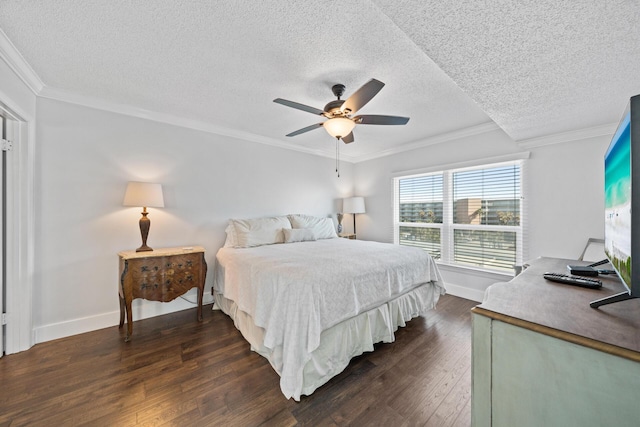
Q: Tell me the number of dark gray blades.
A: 5